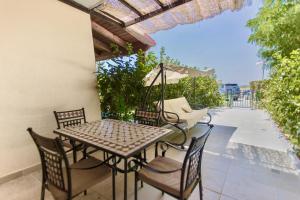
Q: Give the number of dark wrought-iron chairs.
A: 4